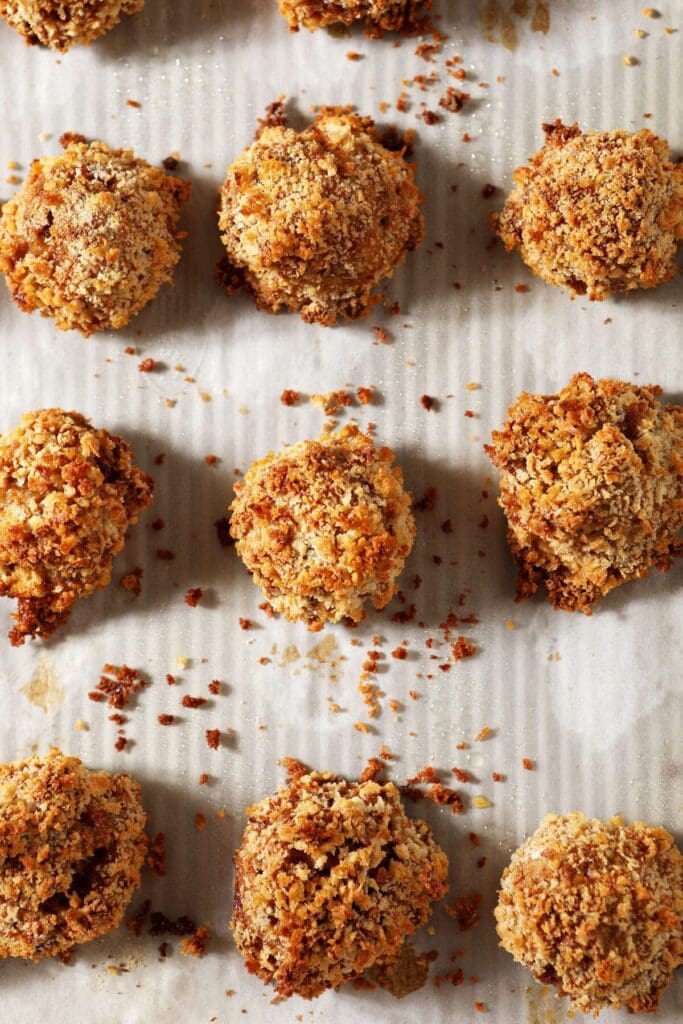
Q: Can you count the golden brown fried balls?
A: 11